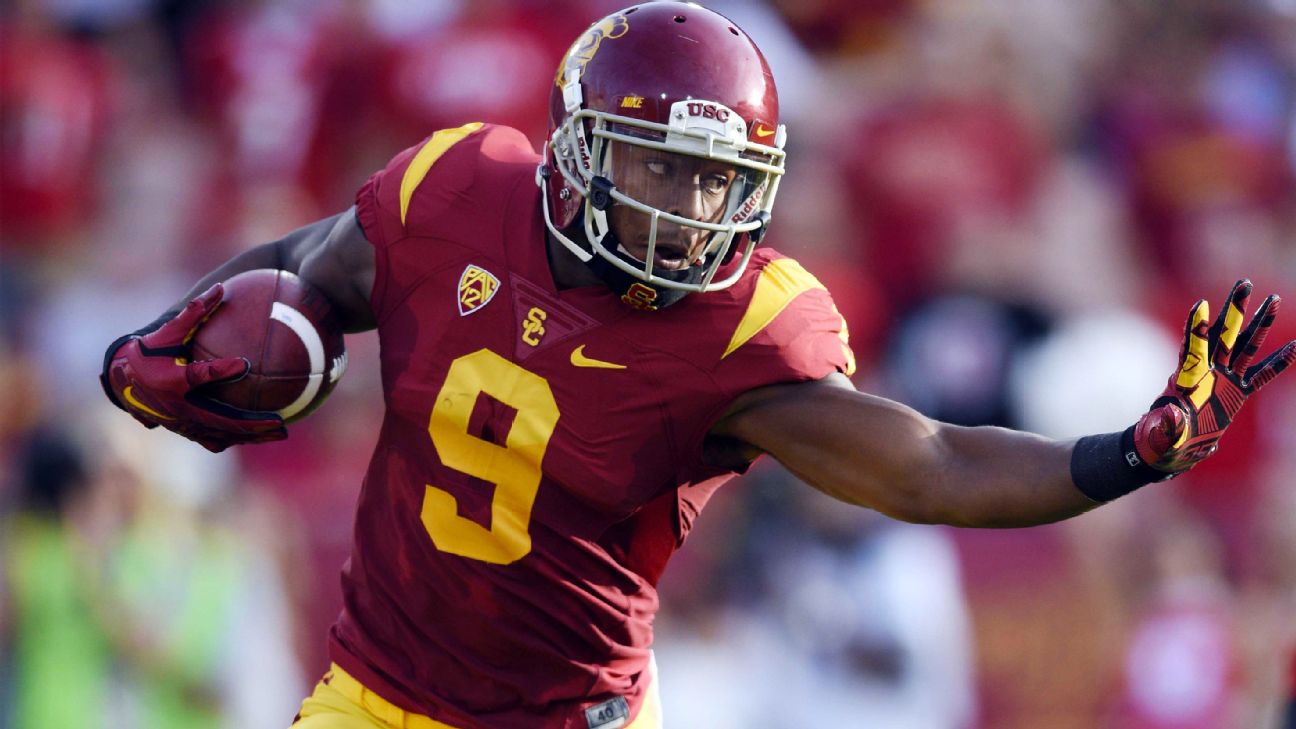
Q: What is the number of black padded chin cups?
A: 1